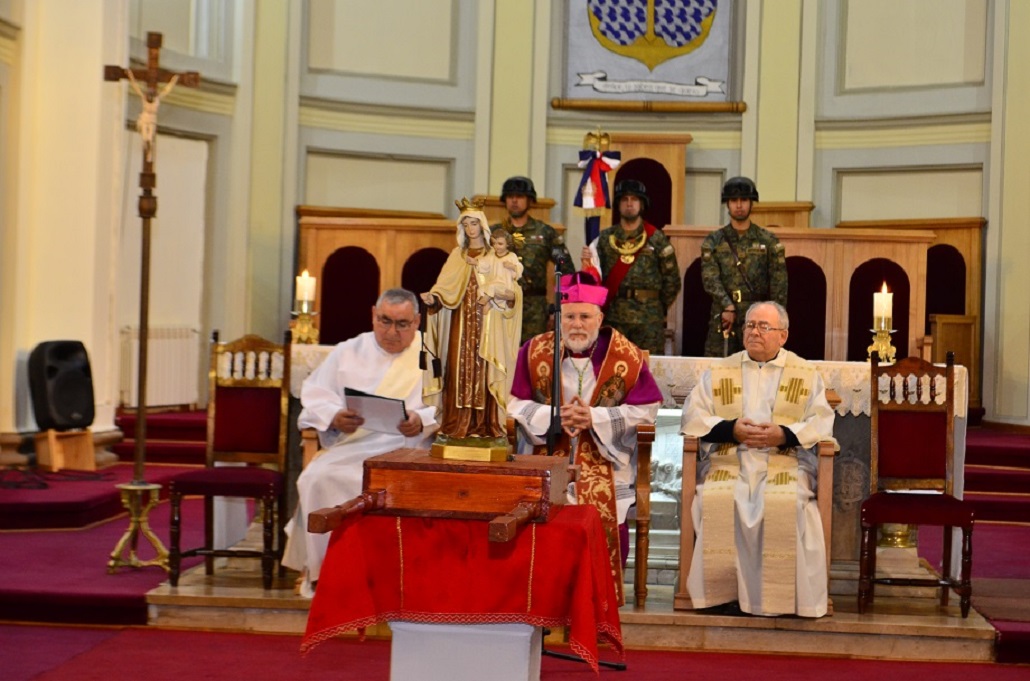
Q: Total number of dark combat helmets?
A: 3